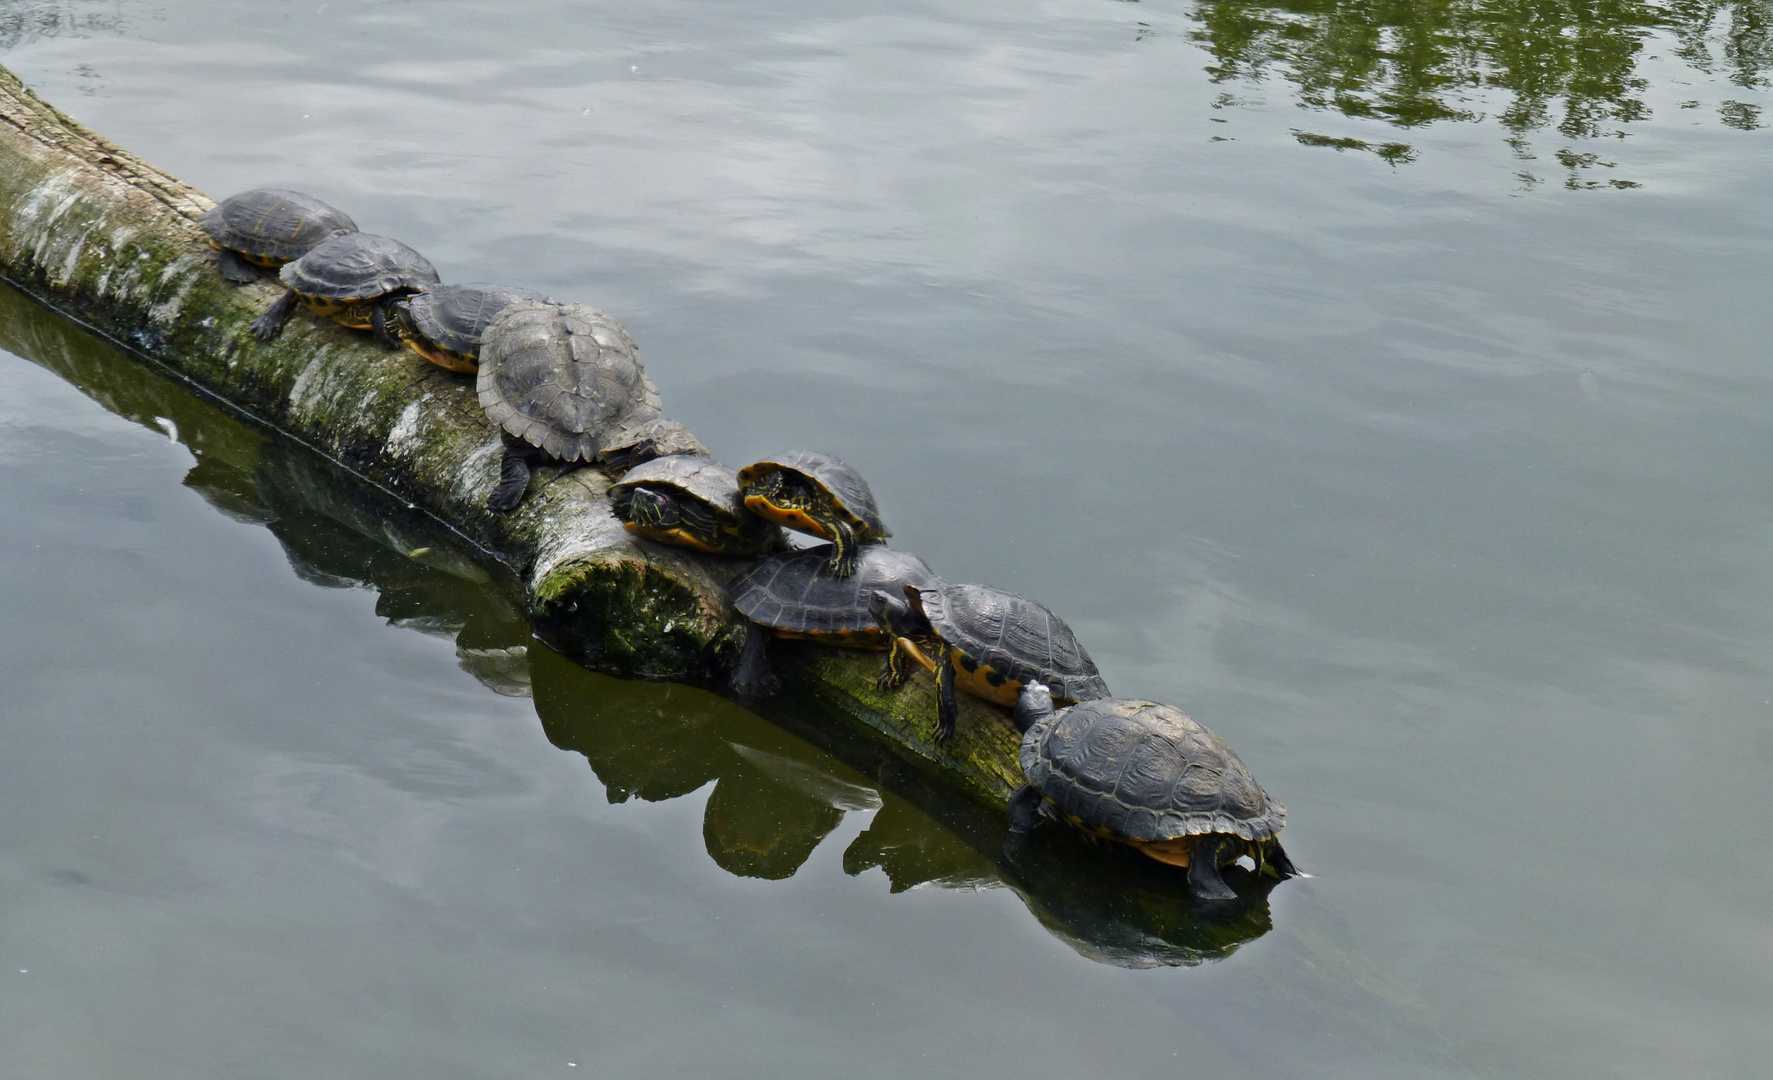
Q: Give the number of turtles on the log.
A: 10